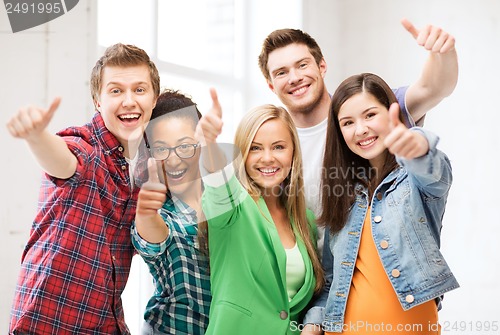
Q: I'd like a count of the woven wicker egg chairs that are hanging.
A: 0